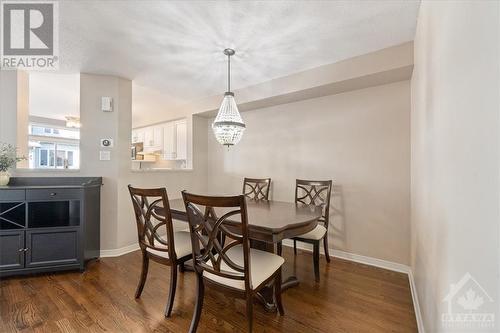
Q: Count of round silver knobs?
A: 3